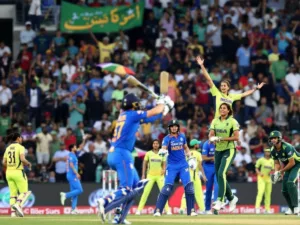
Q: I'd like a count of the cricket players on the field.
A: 11